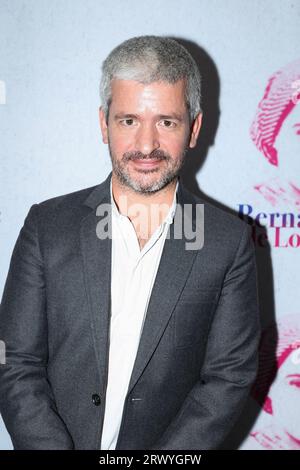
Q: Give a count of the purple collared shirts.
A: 0